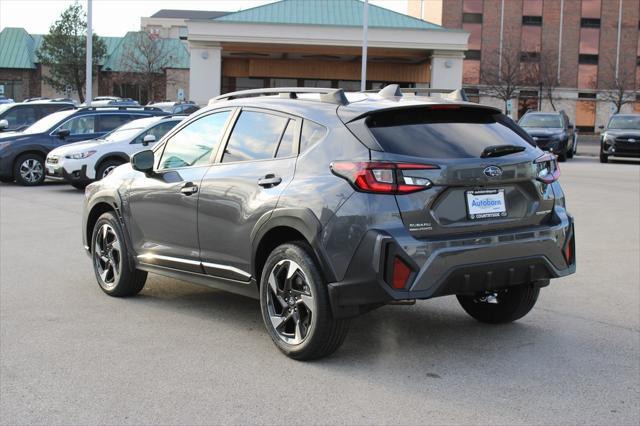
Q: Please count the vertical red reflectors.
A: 2